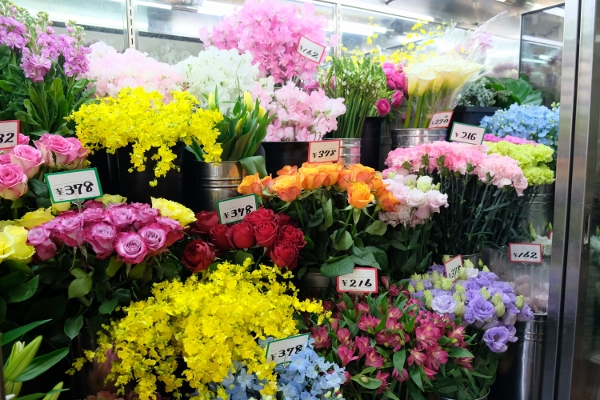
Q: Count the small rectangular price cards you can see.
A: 11